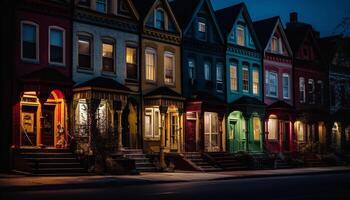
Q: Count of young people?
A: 0